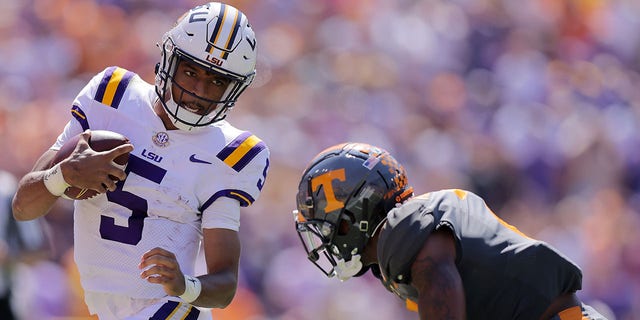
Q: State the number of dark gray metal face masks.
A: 2